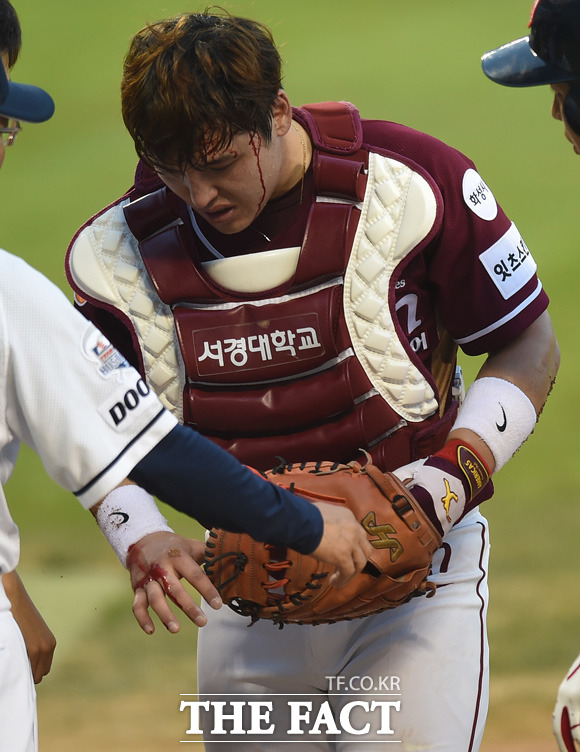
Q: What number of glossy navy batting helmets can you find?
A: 1